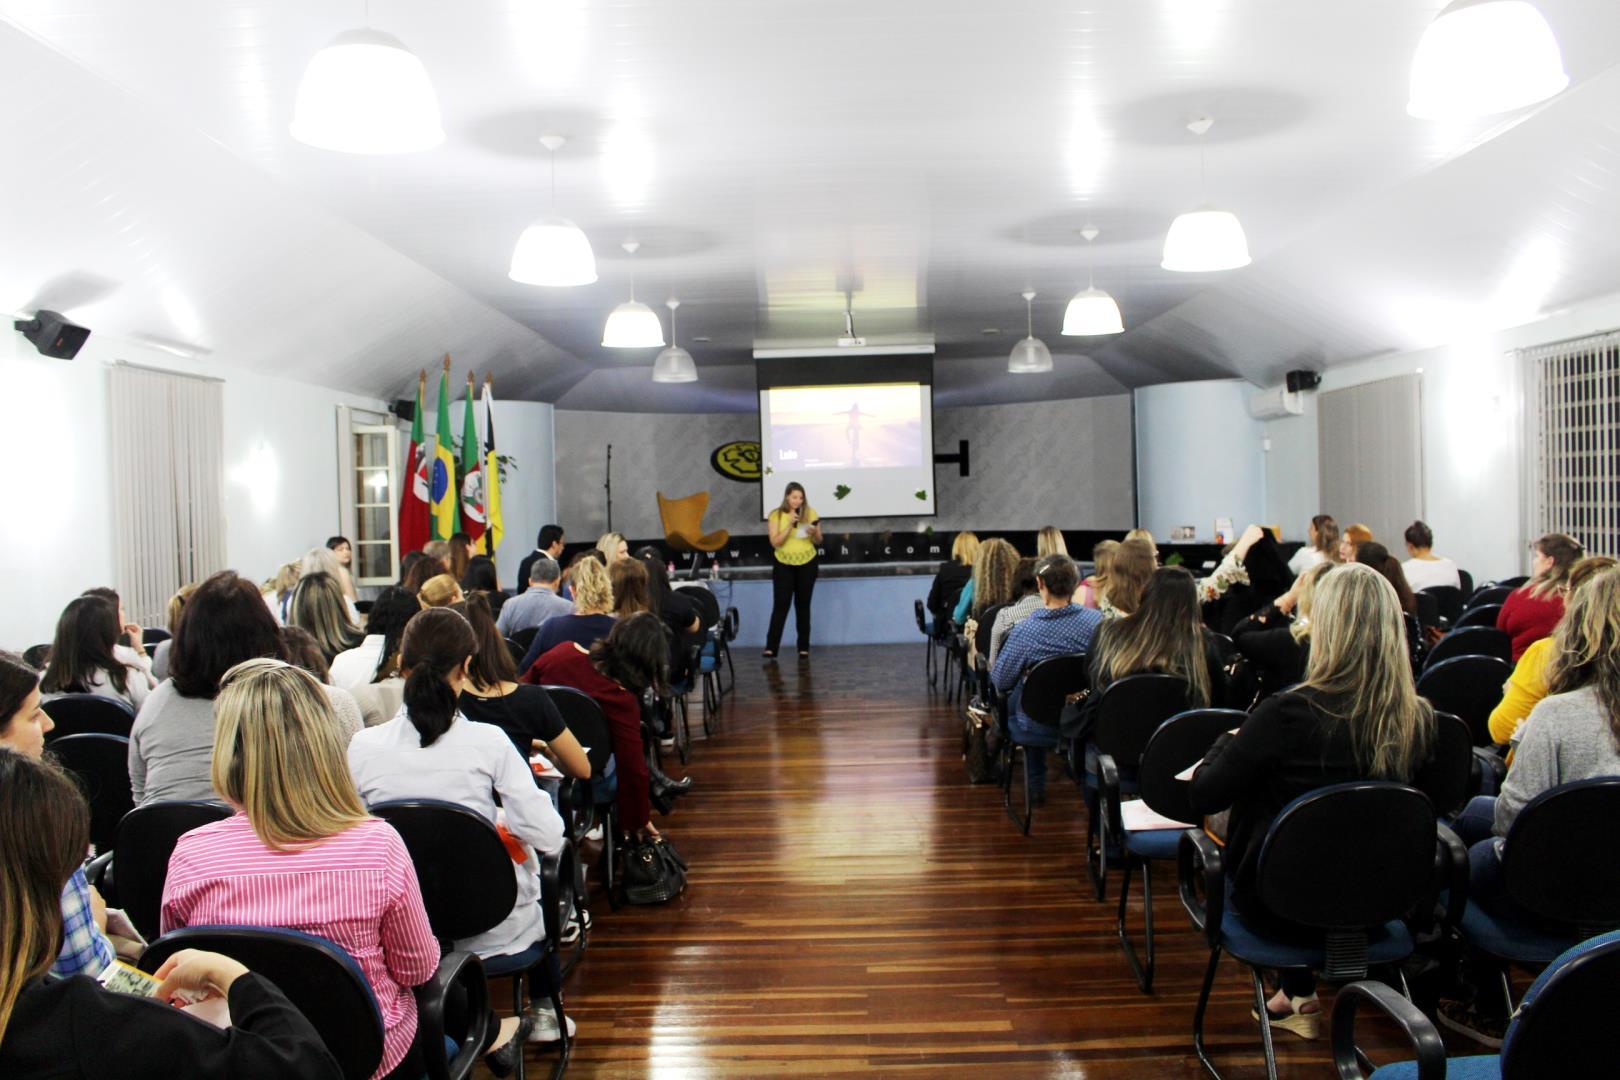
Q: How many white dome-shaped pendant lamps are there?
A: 8